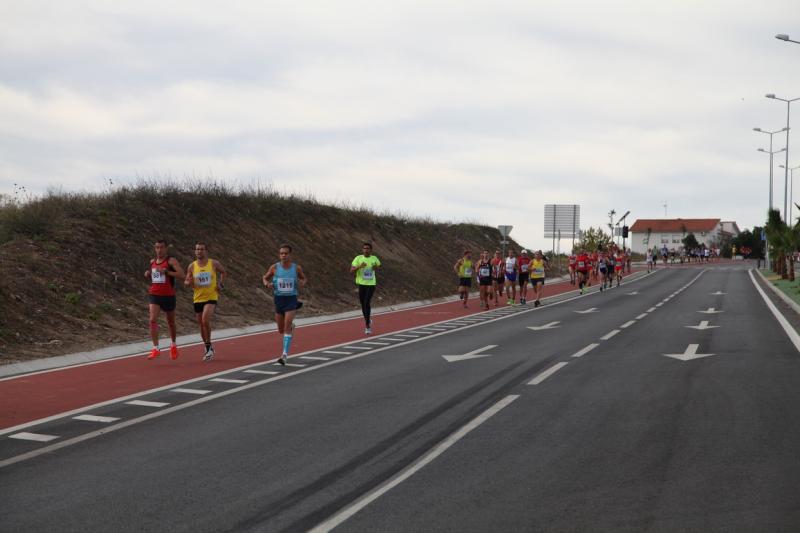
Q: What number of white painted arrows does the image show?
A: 8